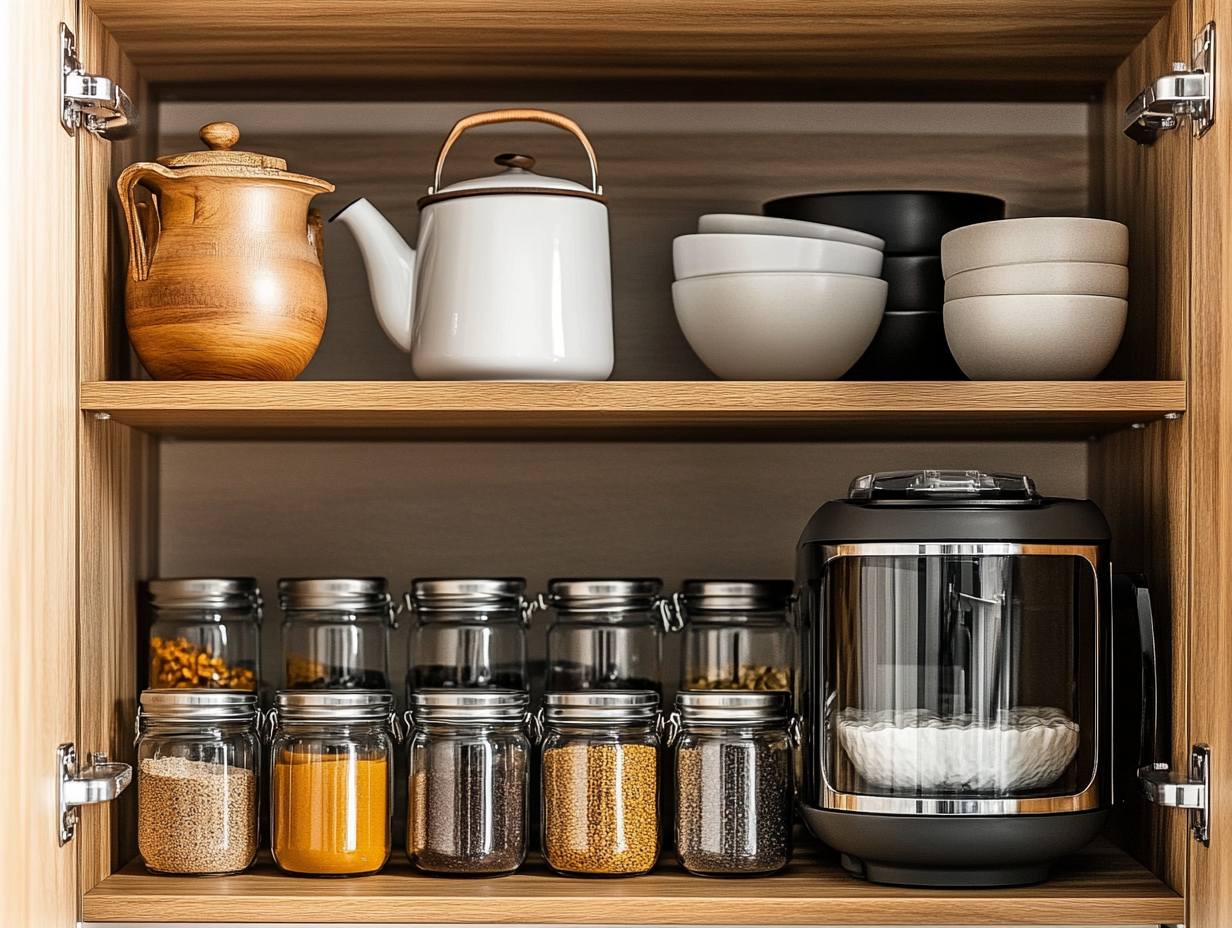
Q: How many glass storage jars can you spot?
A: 10